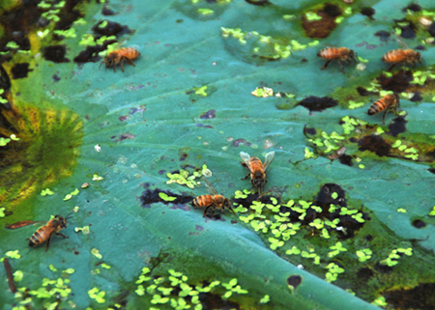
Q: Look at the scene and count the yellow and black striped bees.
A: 7